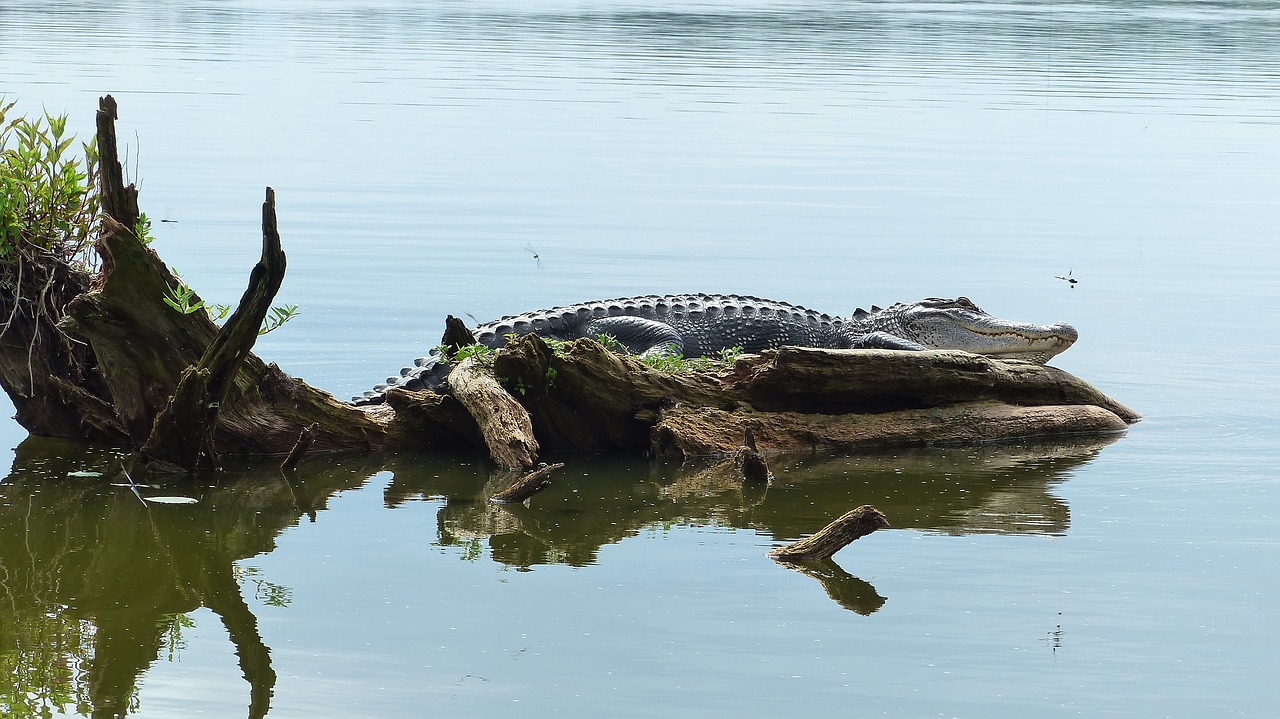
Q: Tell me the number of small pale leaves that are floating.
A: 2